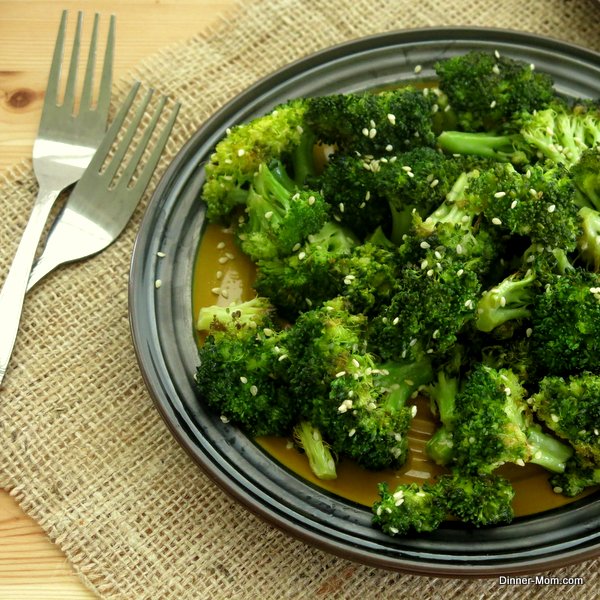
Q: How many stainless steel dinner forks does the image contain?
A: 2